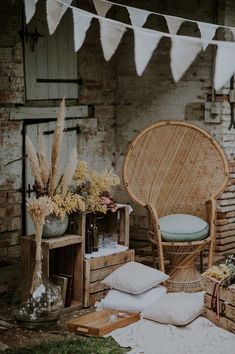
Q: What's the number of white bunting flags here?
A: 13